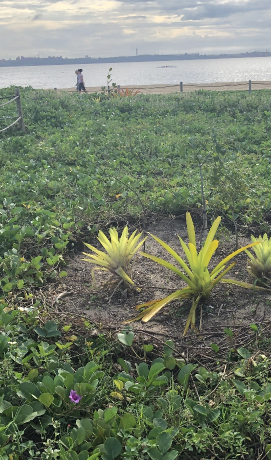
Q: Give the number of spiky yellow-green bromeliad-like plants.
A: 3